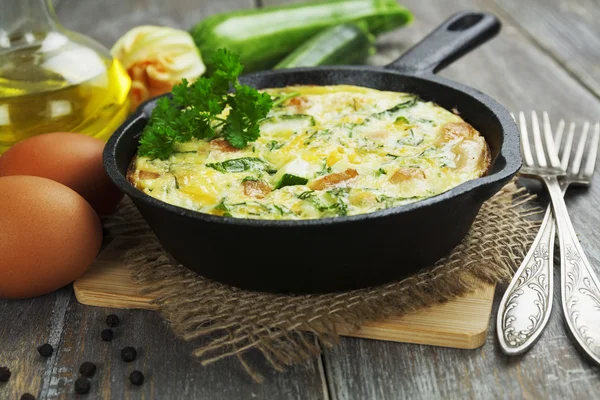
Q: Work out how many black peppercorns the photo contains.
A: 9